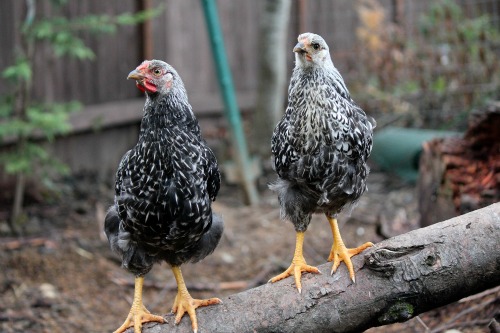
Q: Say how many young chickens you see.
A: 2